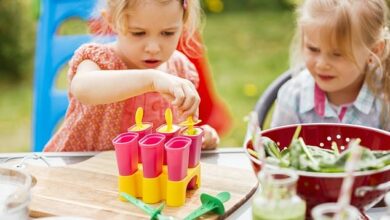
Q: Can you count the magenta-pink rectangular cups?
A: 6